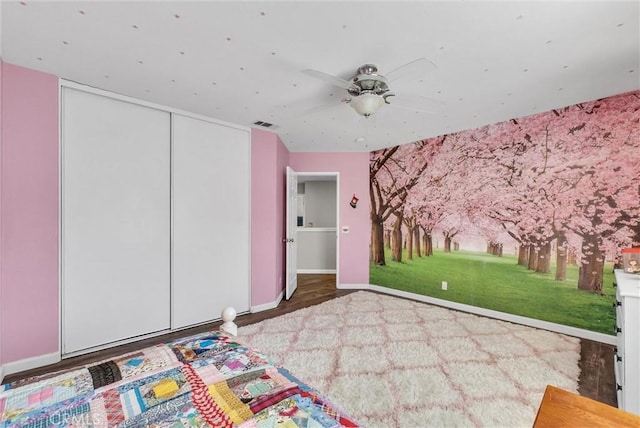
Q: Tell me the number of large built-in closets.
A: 1